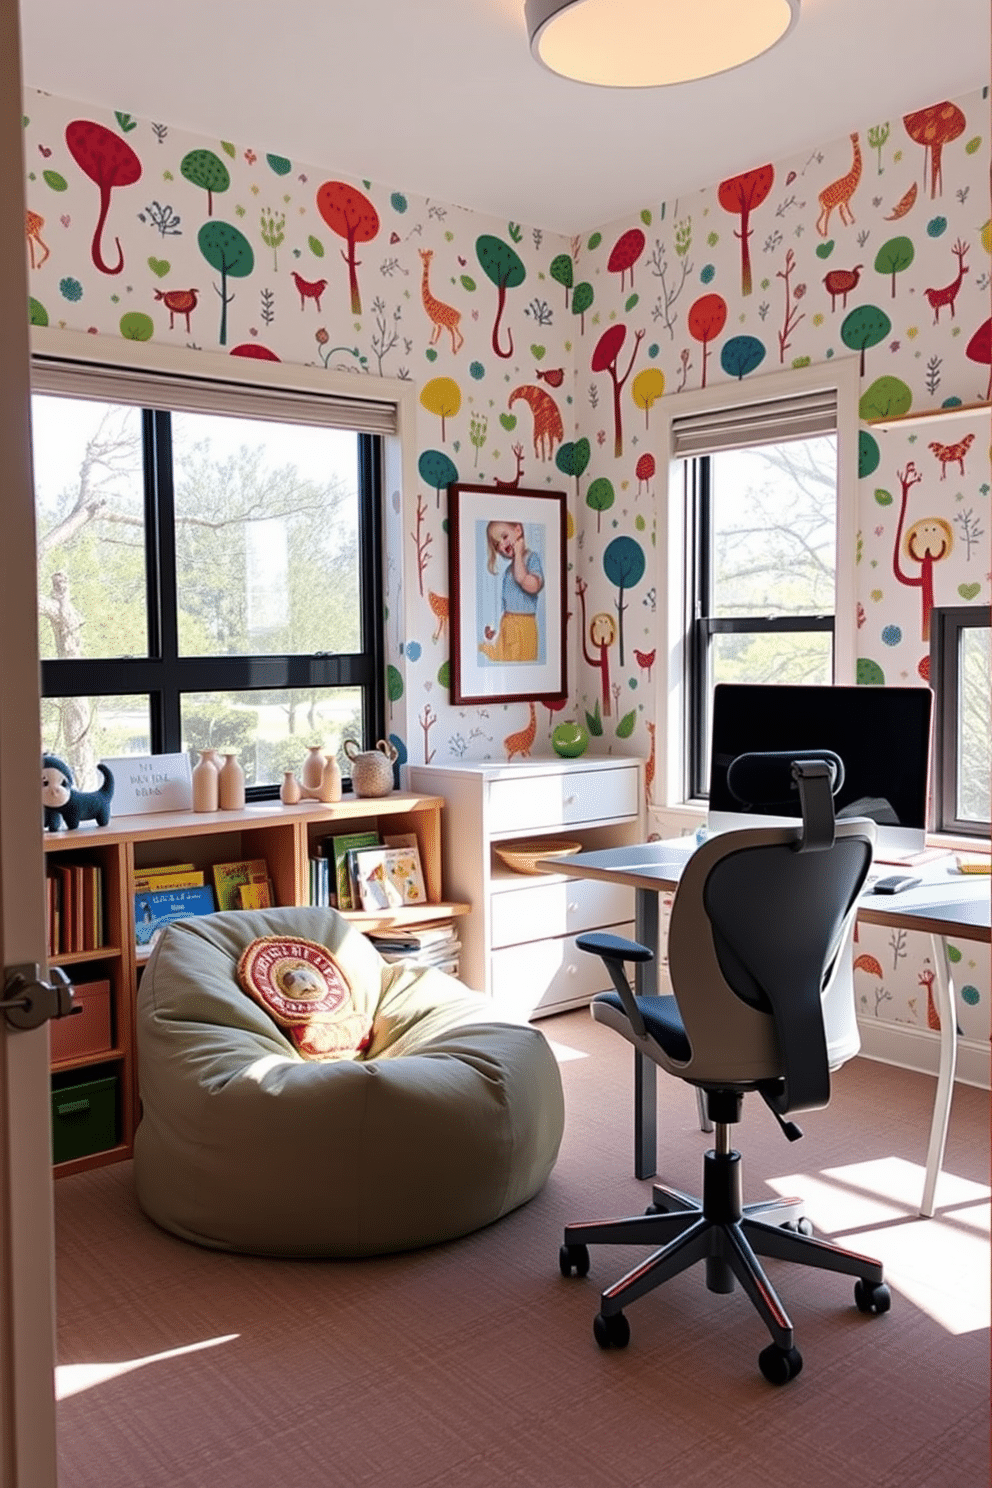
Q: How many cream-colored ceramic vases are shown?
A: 5